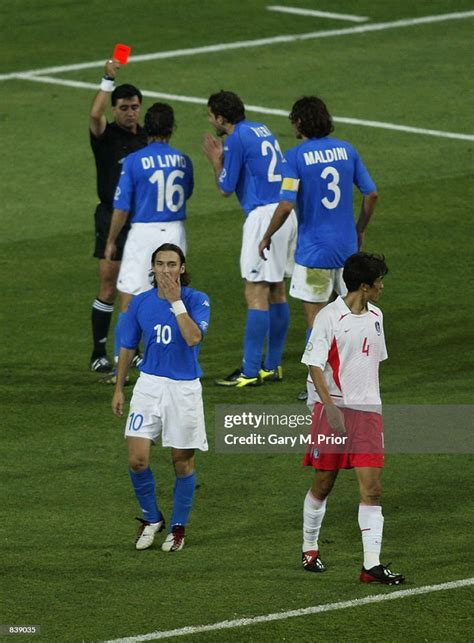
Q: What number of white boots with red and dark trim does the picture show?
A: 2